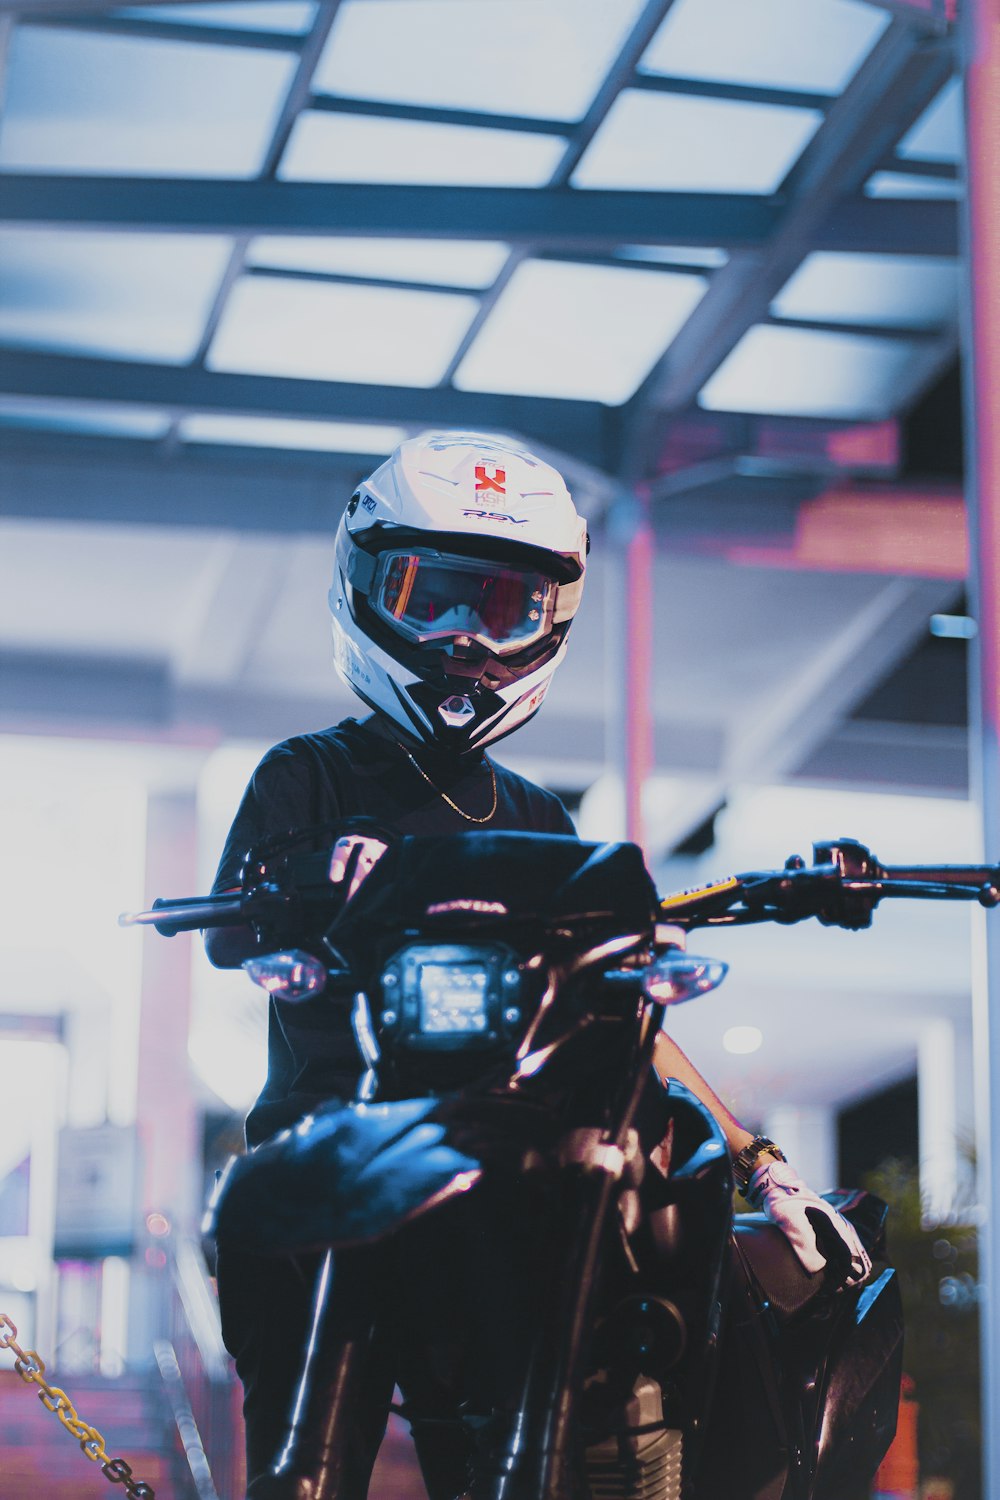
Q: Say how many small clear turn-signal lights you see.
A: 2